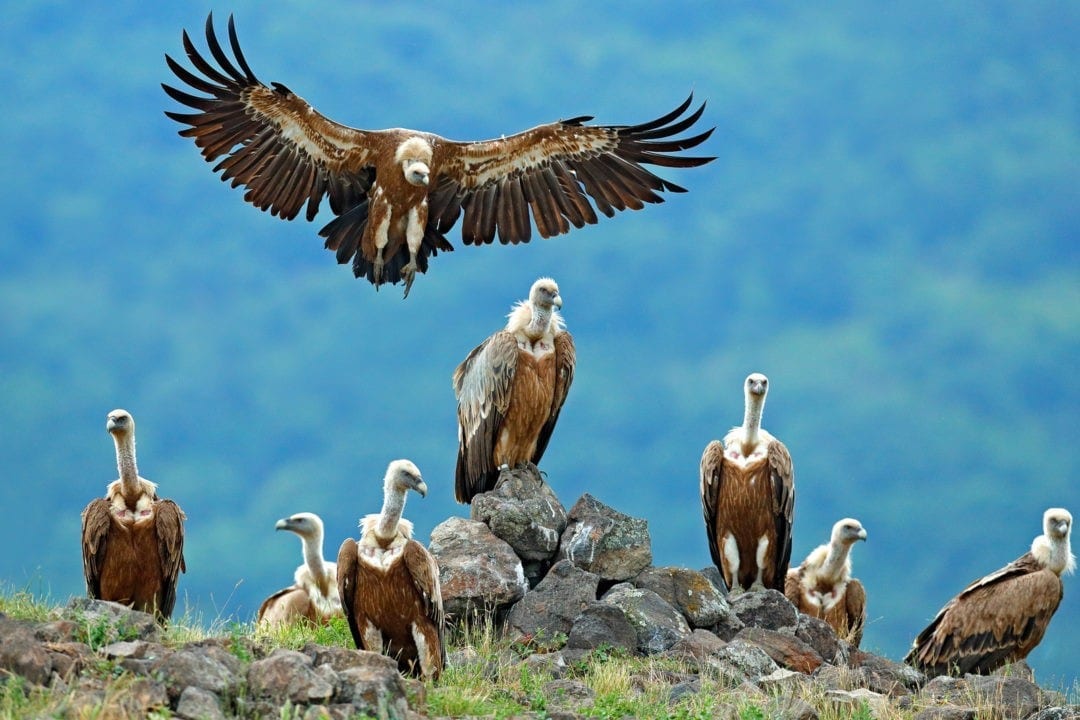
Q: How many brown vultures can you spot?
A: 8